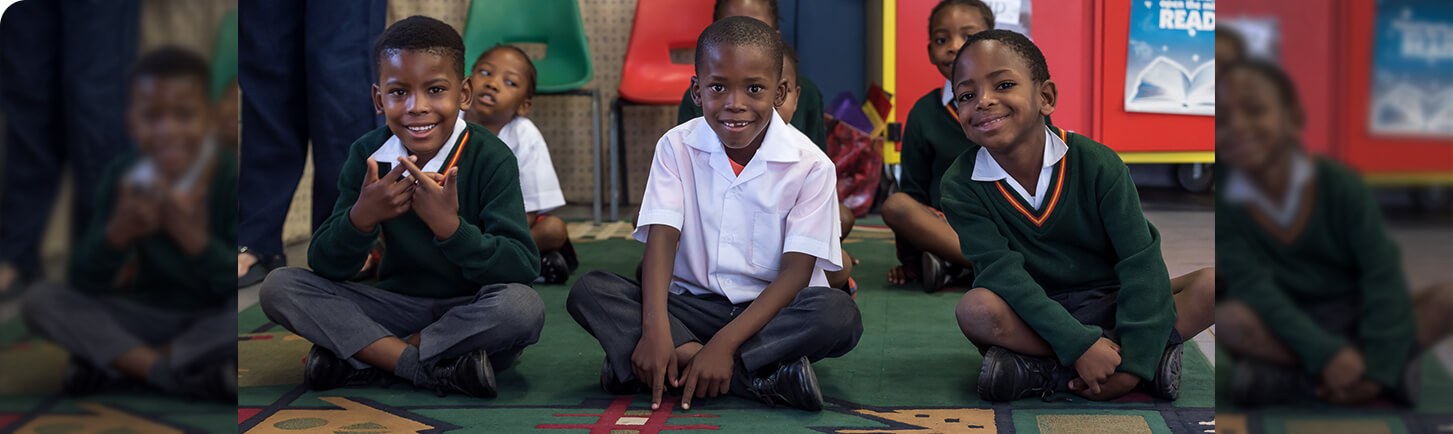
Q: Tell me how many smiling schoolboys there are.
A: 3